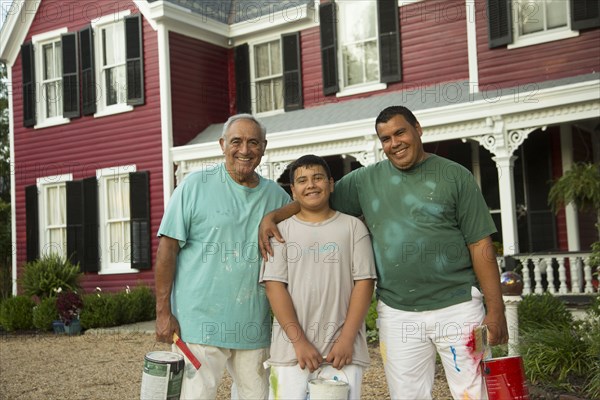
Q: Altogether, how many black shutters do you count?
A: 14